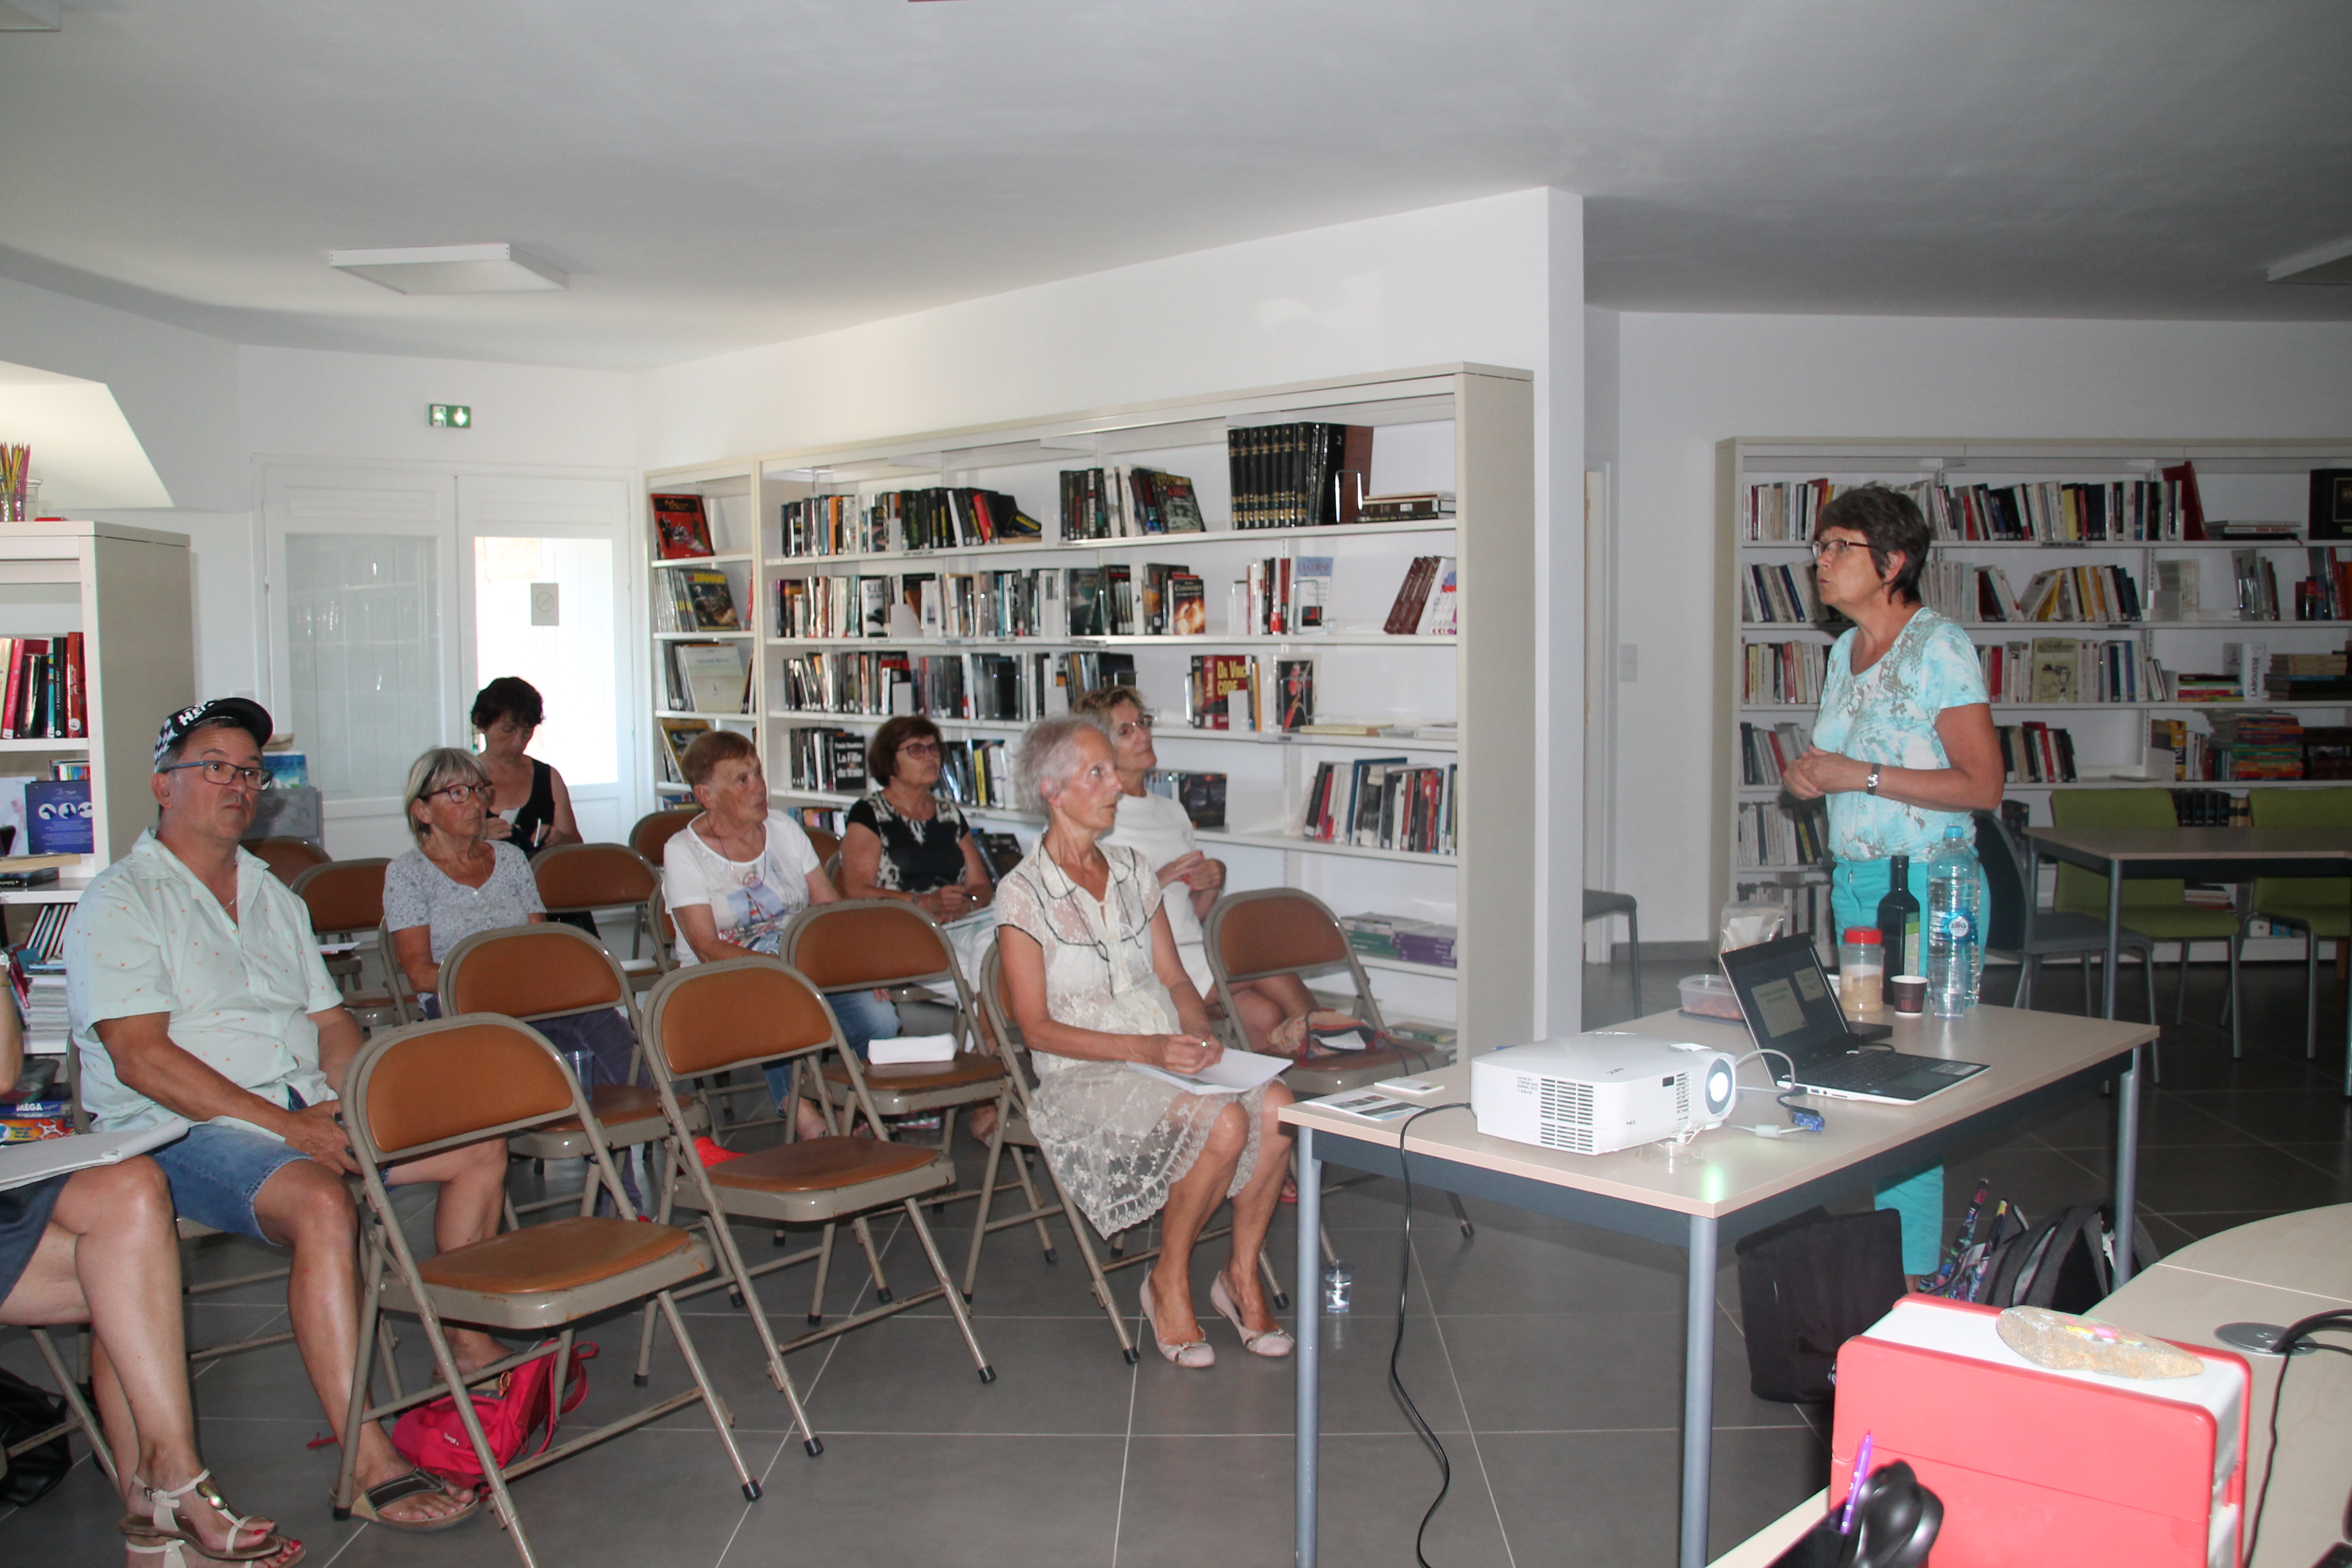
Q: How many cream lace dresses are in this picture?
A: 1